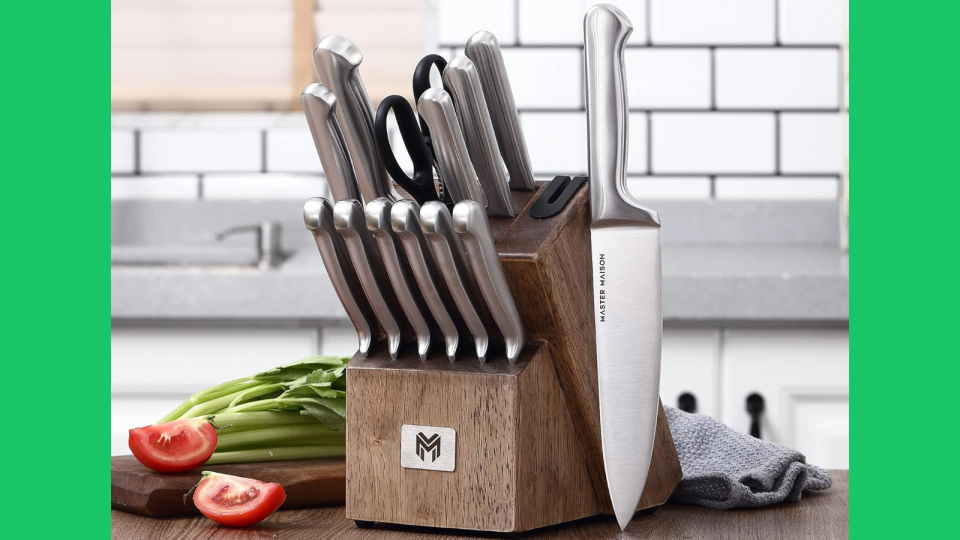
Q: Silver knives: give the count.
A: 12